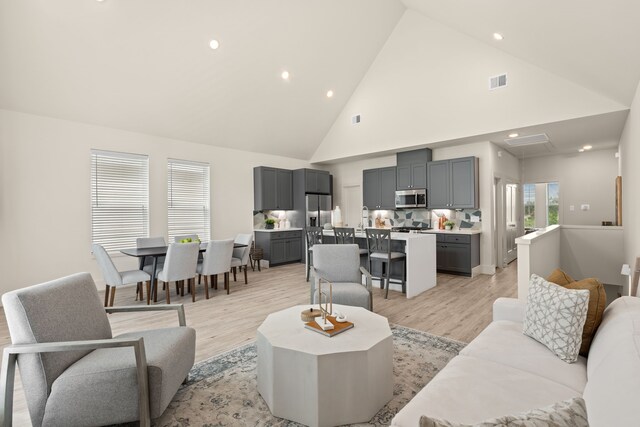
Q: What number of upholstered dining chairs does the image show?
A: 6